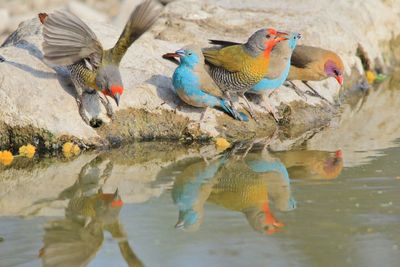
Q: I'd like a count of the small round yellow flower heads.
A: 5